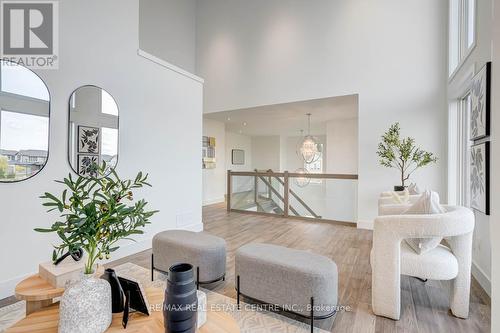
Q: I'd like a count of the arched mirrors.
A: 2